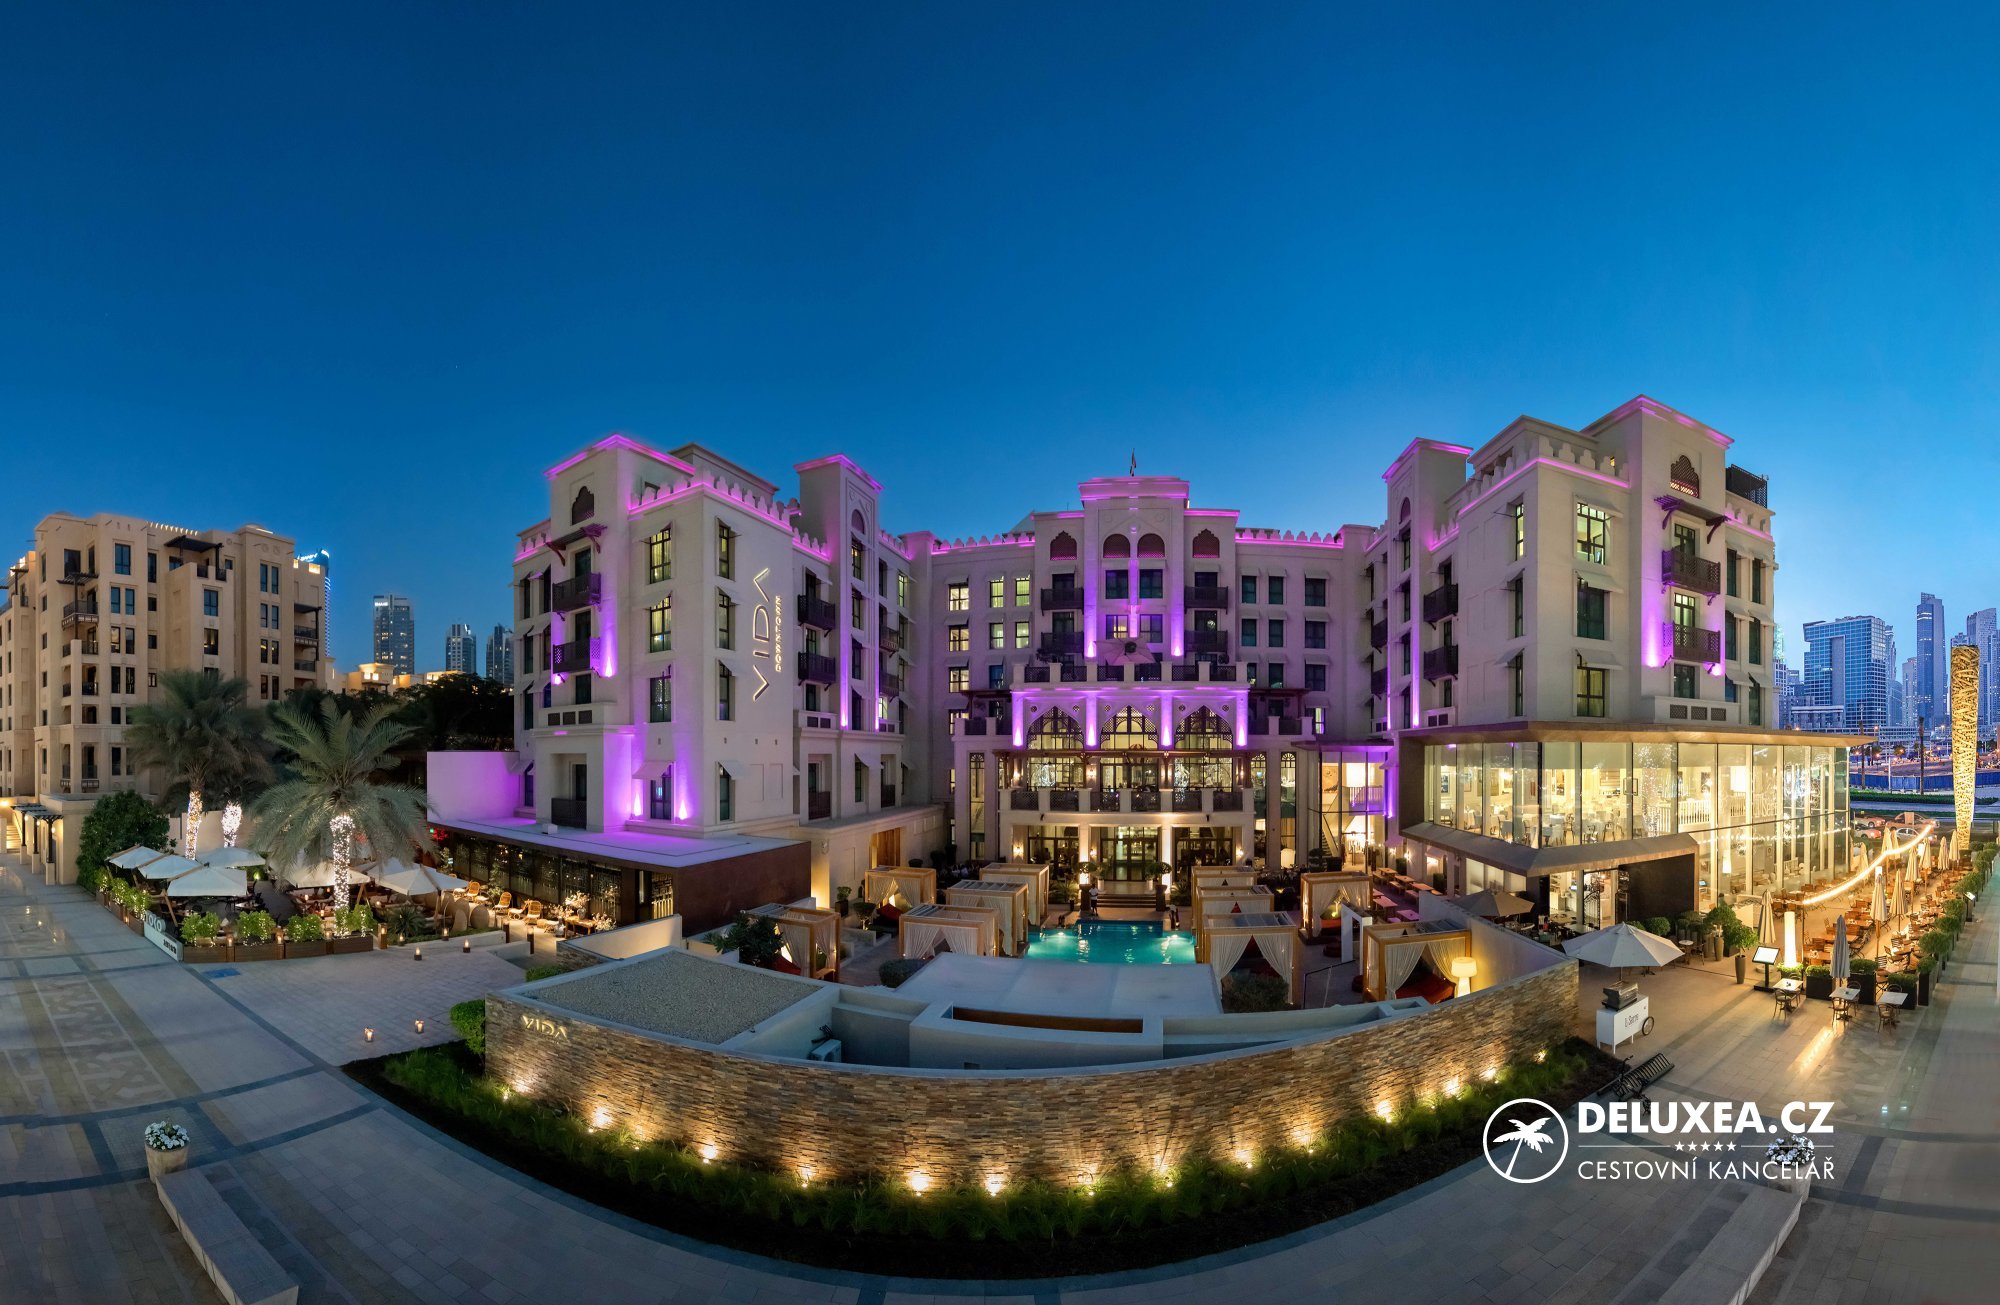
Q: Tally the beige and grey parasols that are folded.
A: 11